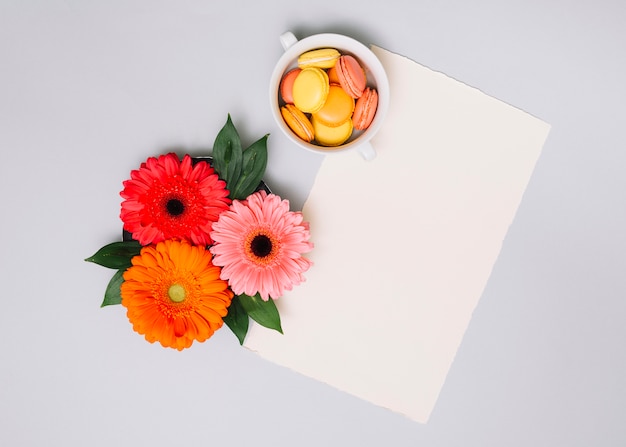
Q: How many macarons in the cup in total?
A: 9